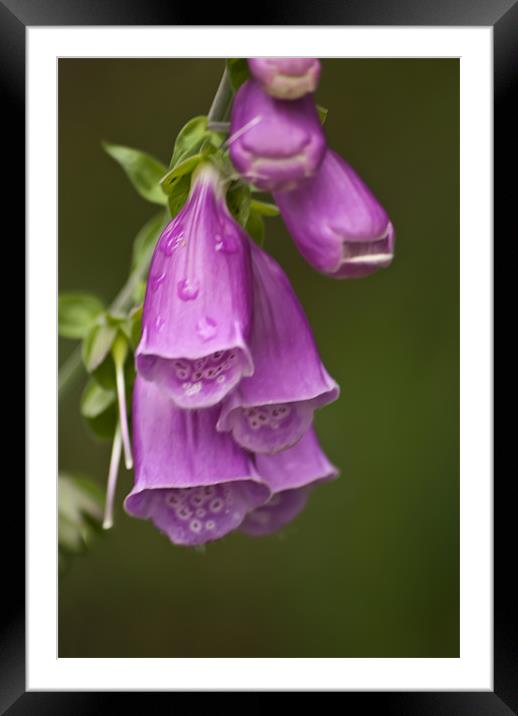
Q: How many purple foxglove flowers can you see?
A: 7